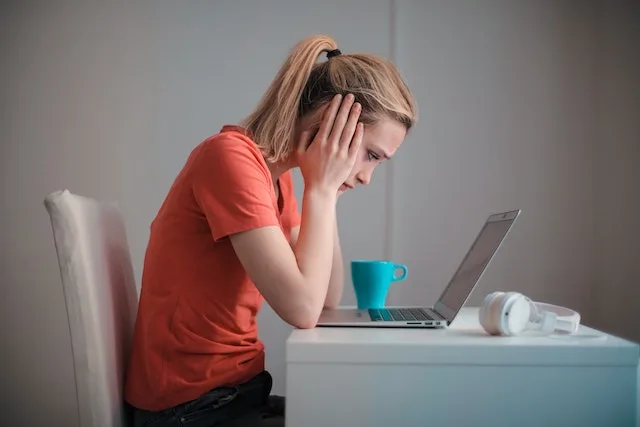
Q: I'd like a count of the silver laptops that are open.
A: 1